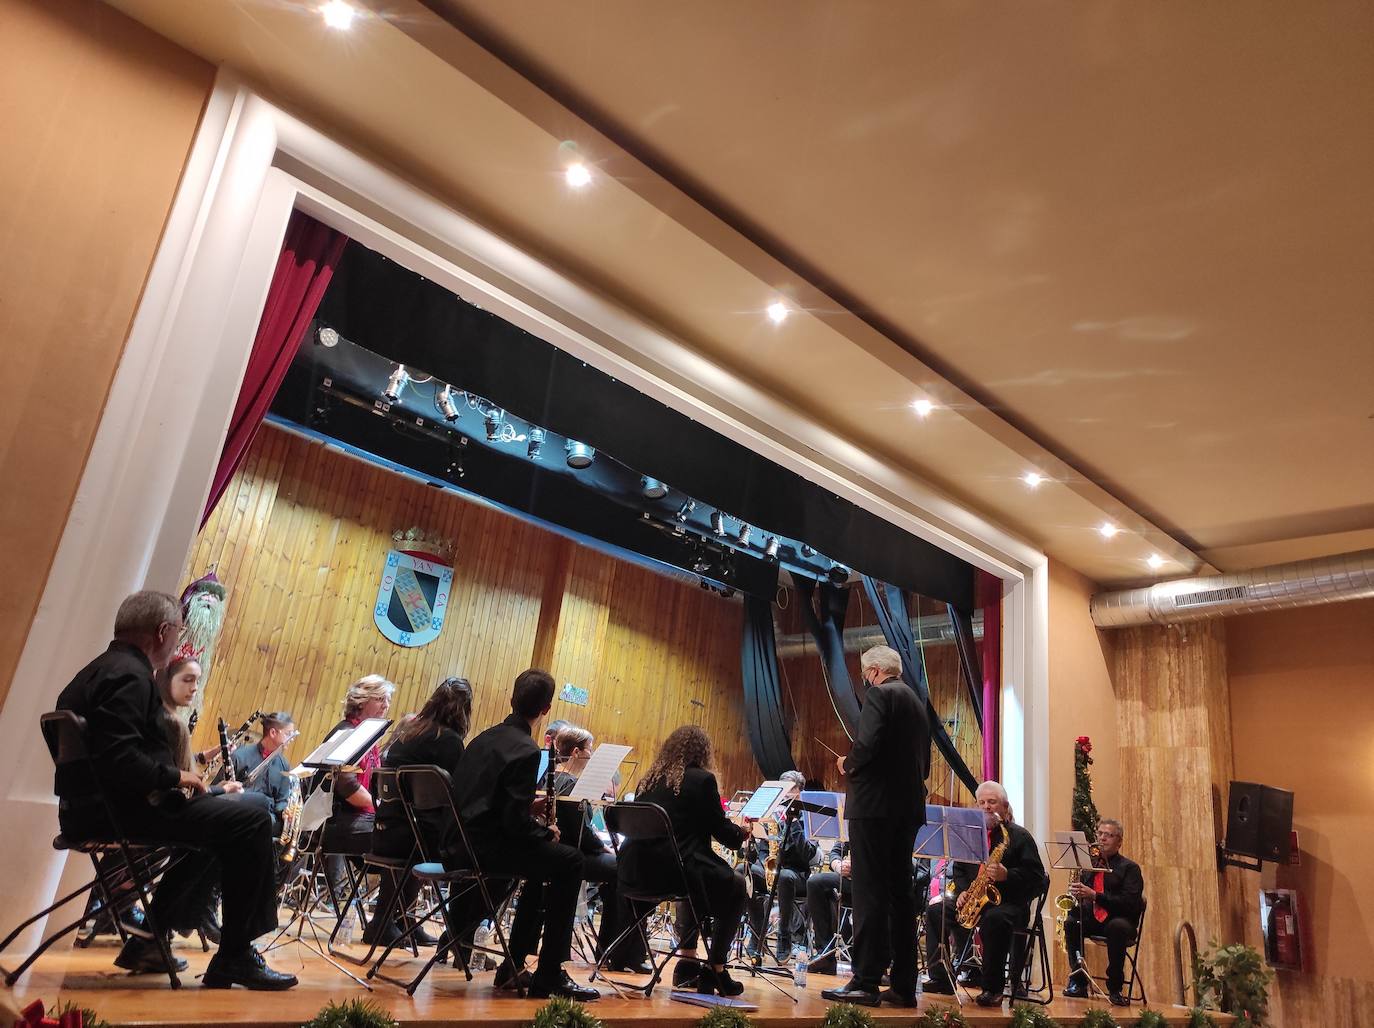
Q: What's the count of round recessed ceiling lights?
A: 7